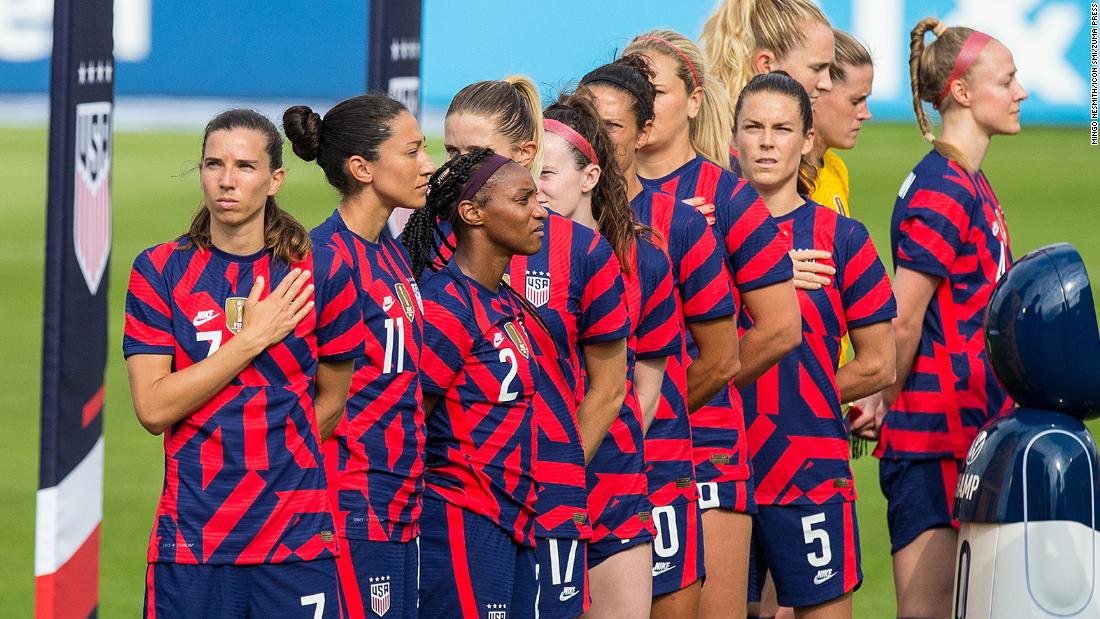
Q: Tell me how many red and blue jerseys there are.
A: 10